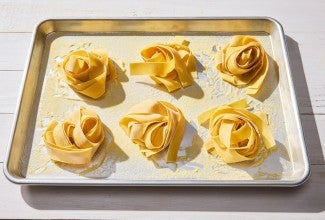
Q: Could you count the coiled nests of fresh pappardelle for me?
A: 6